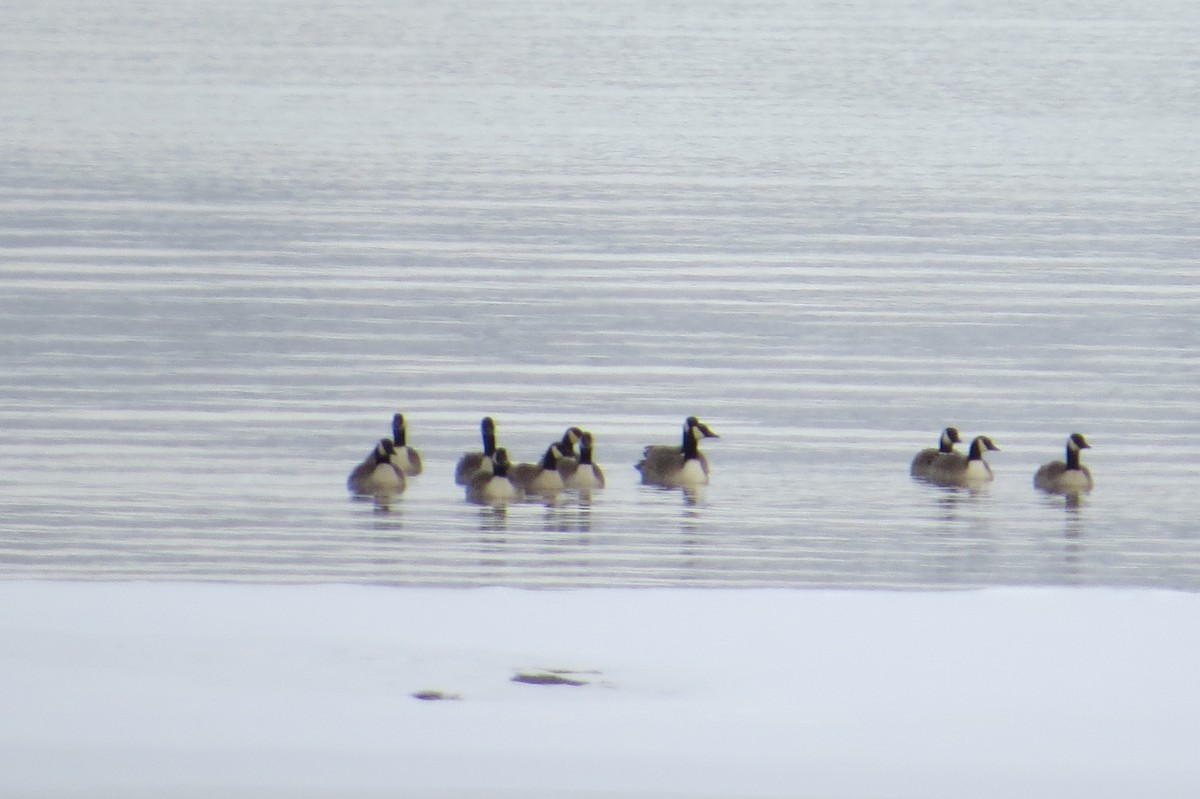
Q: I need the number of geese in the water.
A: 12